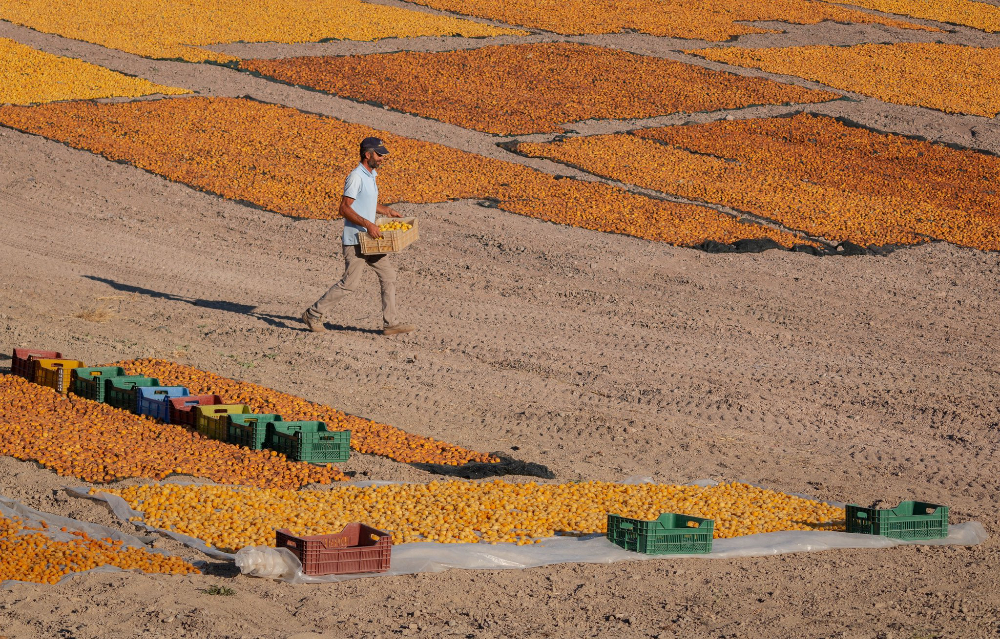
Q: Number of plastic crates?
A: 13